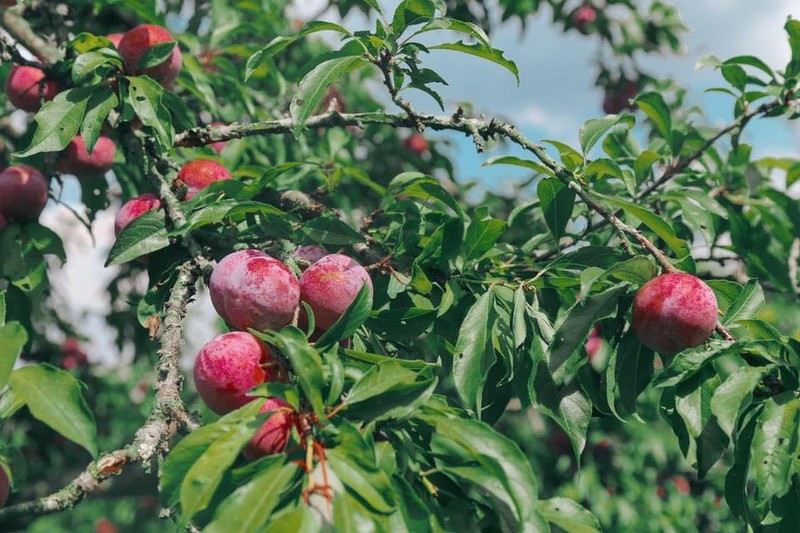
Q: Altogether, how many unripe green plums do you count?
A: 0